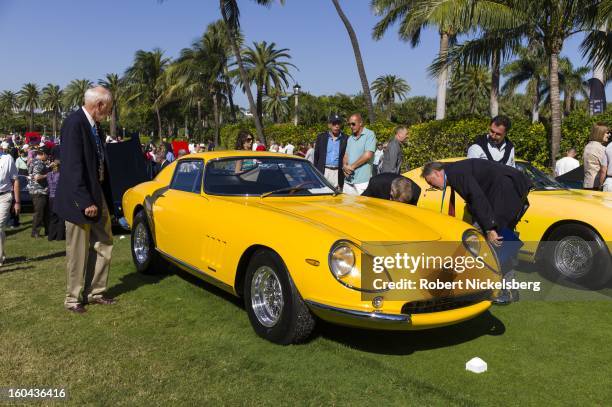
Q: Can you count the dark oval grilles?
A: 1